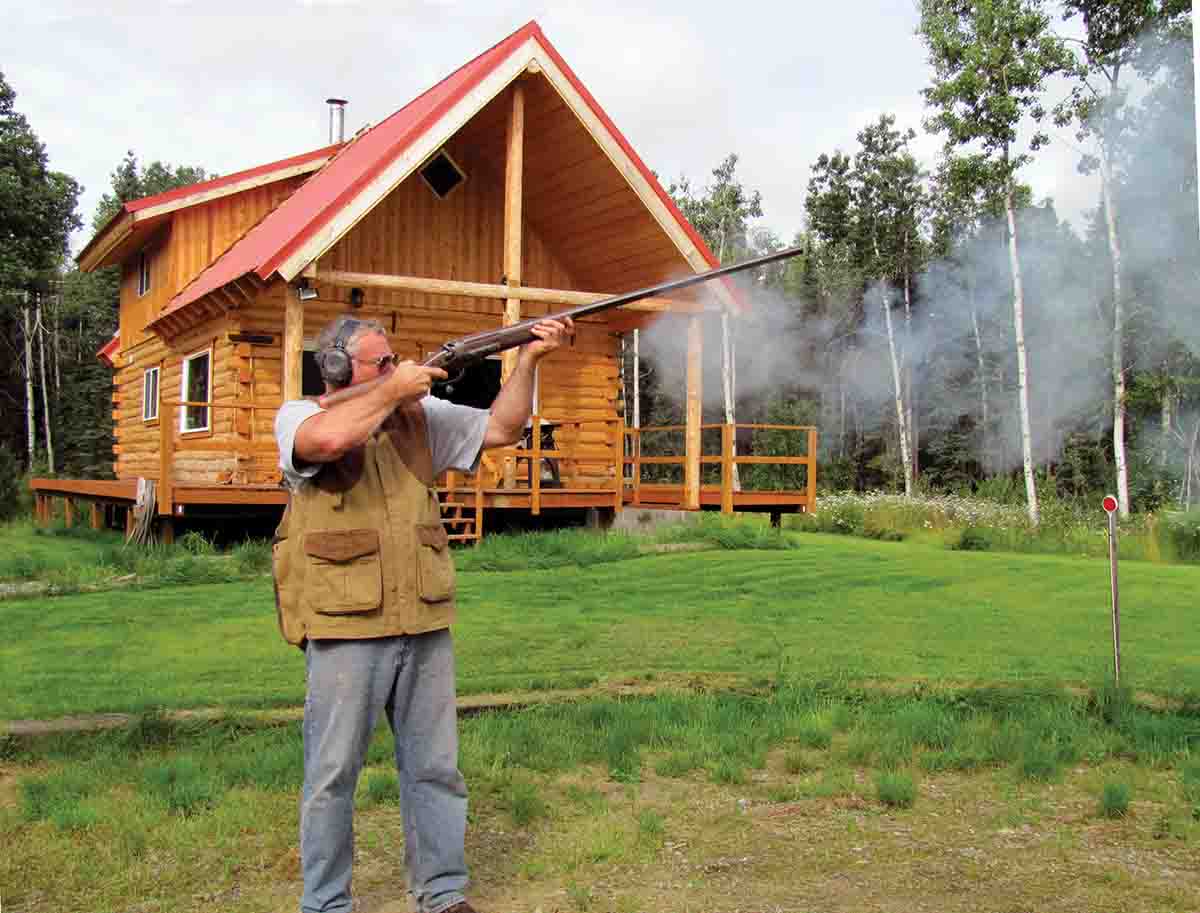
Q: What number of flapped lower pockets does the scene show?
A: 2